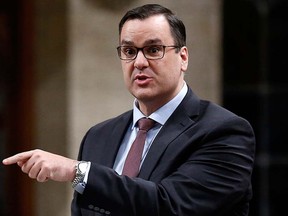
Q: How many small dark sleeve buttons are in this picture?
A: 4